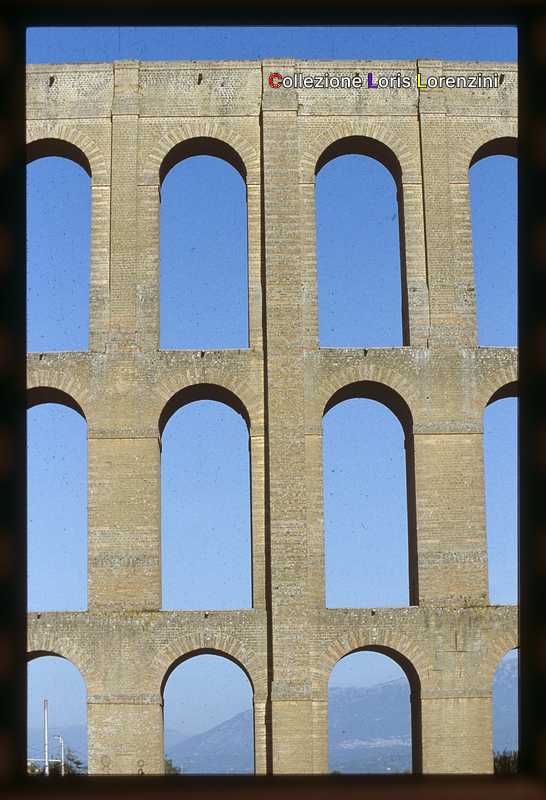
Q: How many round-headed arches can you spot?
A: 12